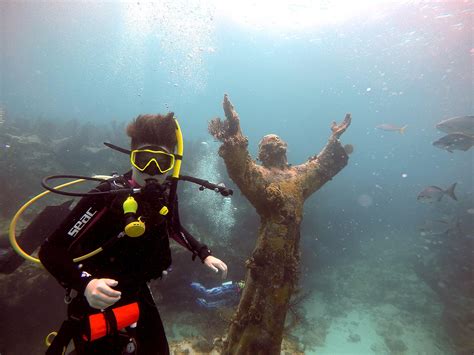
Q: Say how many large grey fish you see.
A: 3